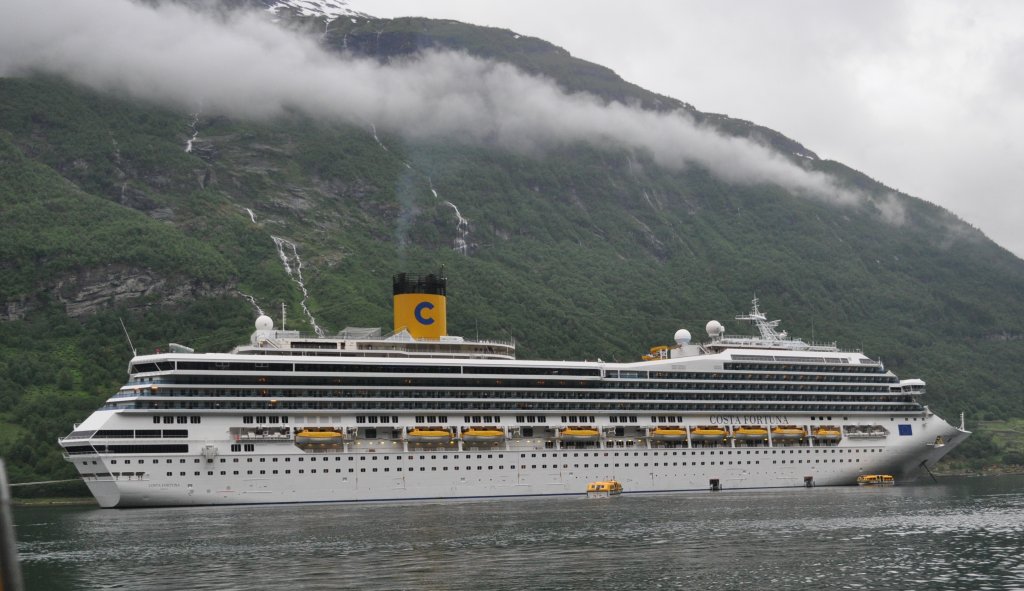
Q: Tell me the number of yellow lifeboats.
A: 11